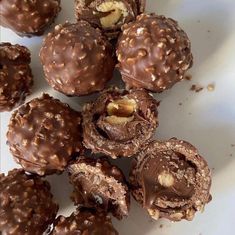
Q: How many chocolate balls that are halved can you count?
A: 4